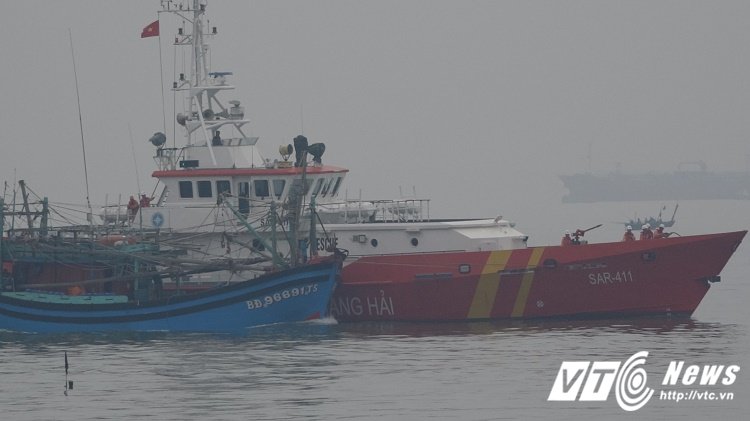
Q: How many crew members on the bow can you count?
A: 5